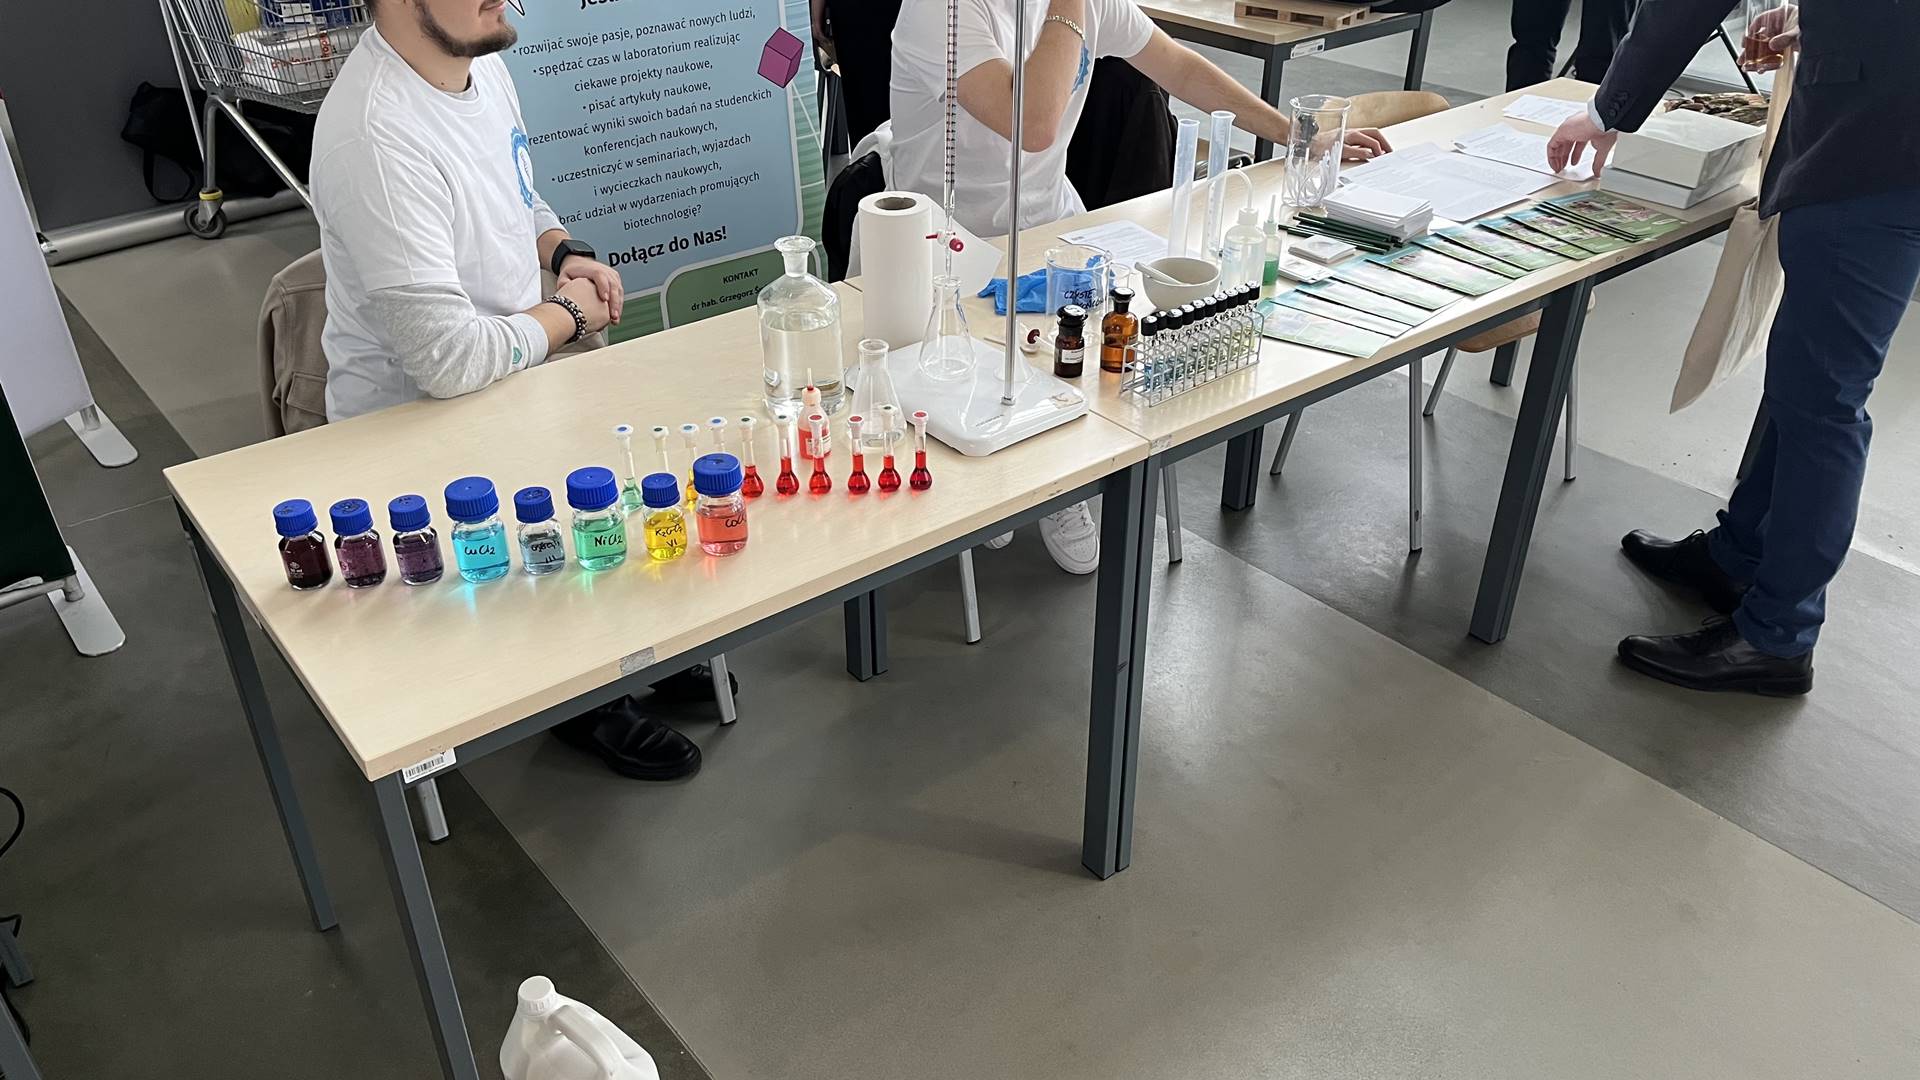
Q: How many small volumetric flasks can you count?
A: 10